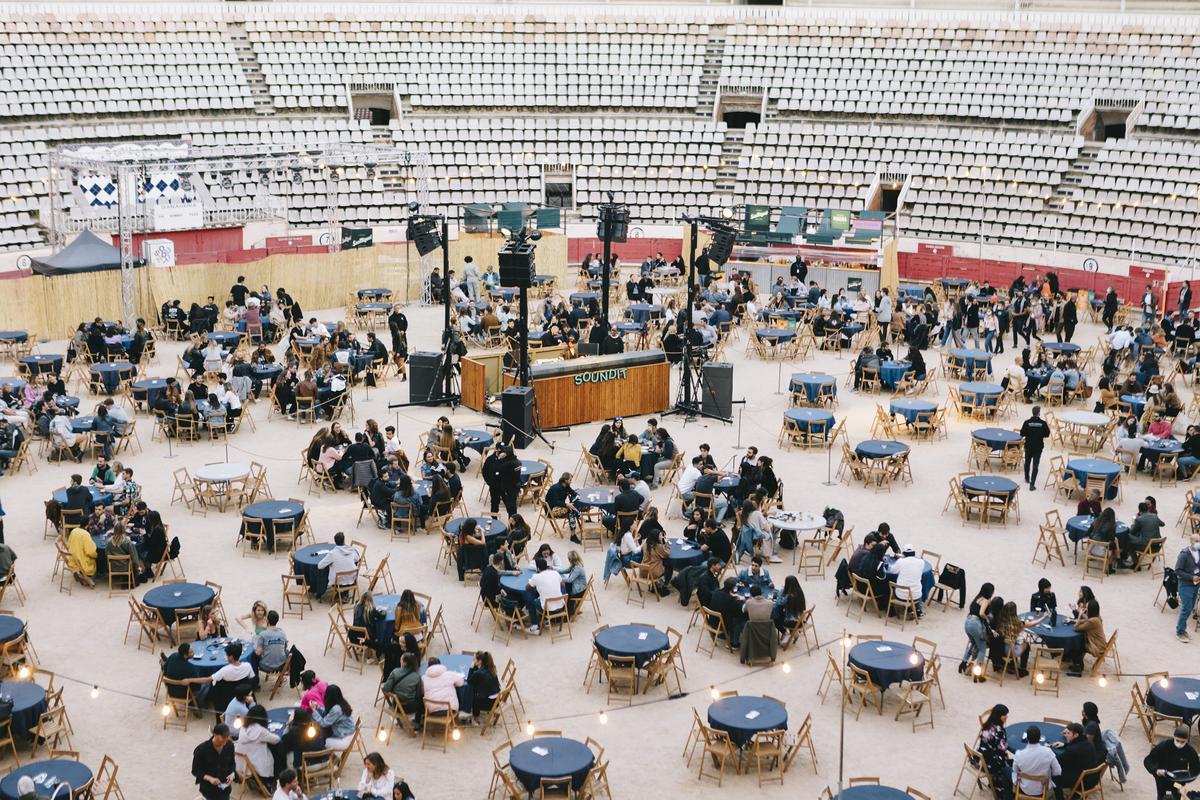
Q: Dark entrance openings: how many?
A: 5